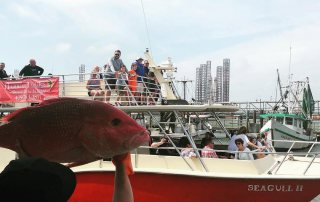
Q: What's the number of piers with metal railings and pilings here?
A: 1